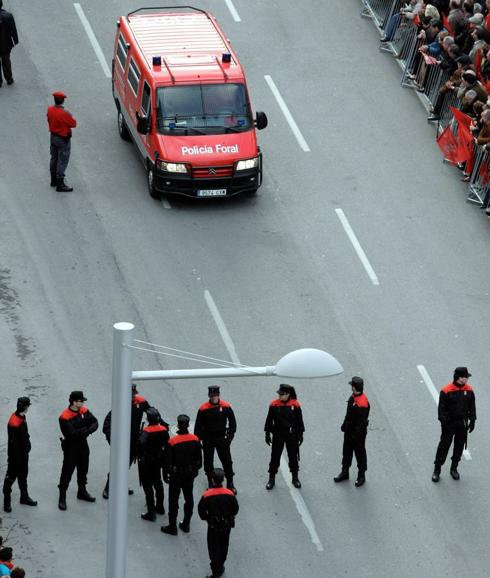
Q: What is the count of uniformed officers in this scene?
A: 11